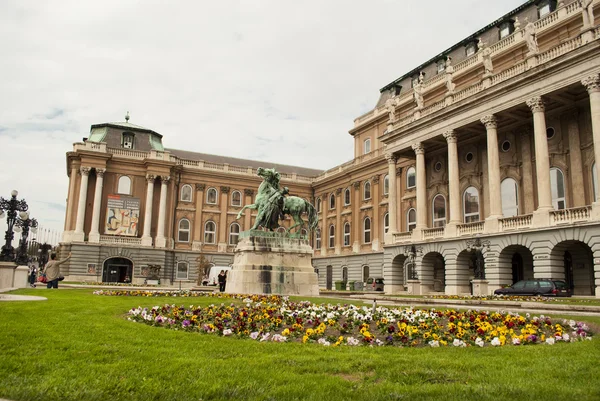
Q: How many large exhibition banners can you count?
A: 1